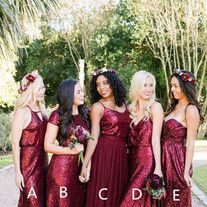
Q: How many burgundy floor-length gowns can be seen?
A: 5